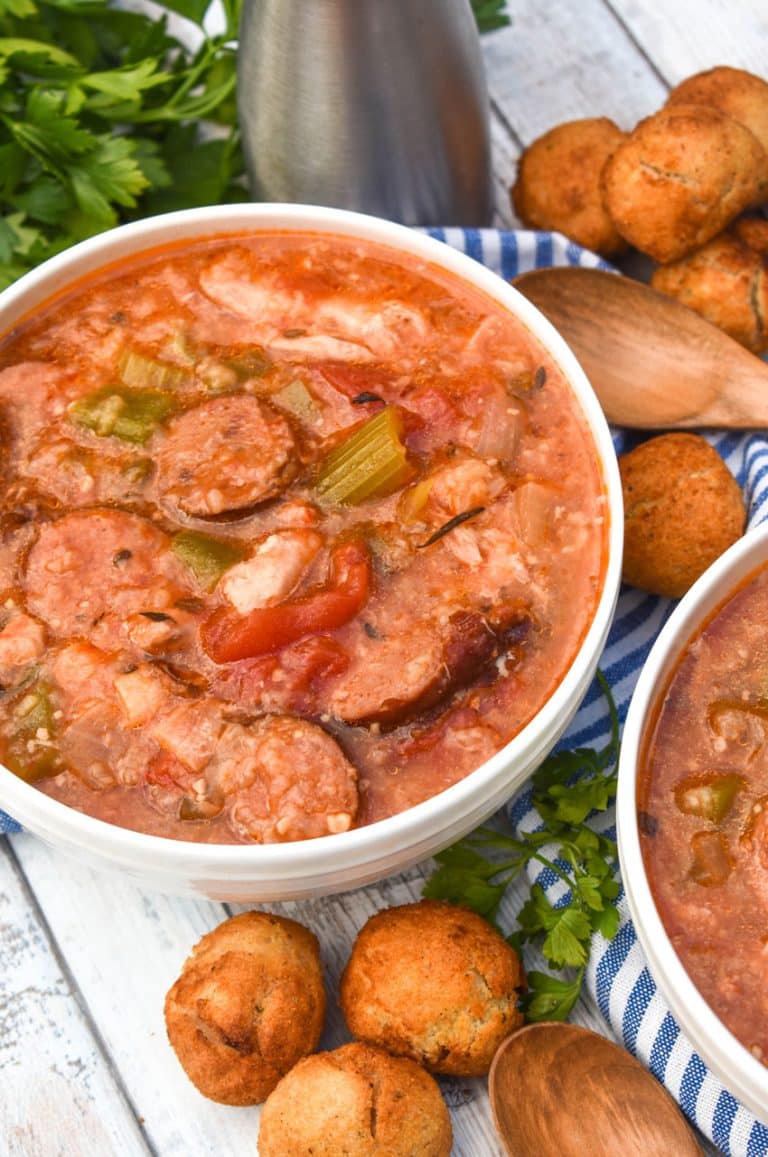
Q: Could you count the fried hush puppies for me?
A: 9